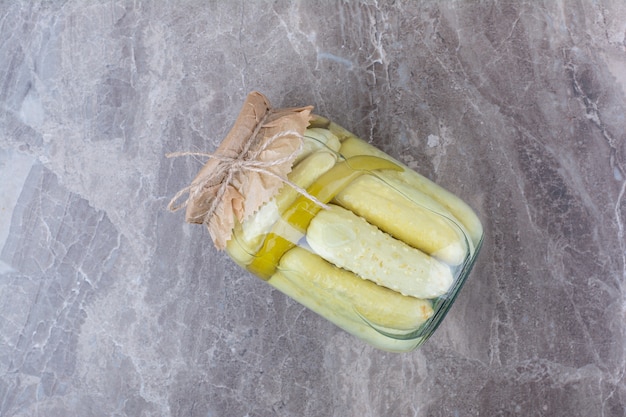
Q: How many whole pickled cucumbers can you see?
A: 3